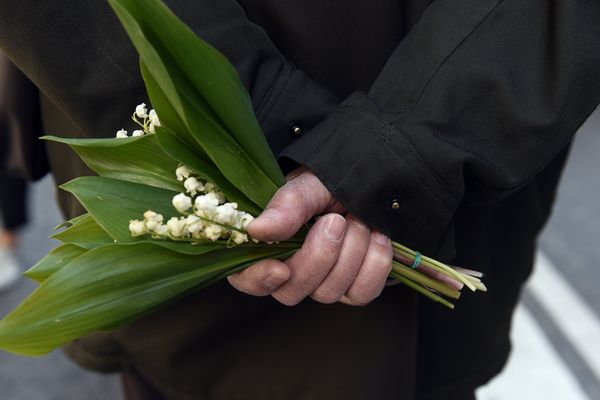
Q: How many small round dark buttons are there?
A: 2